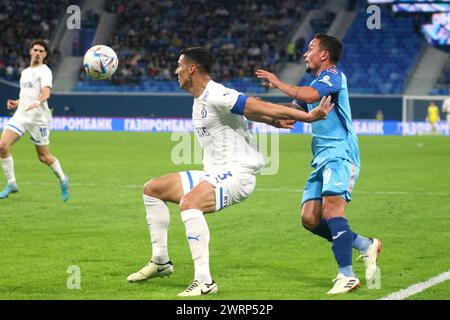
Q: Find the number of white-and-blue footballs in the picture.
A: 1